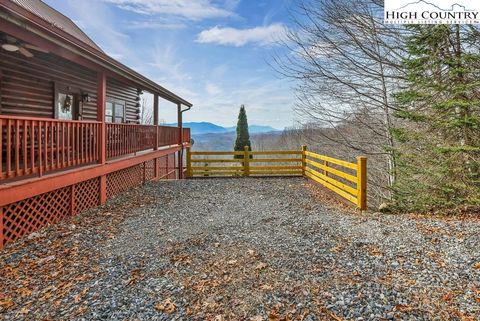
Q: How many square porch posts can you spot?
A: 3